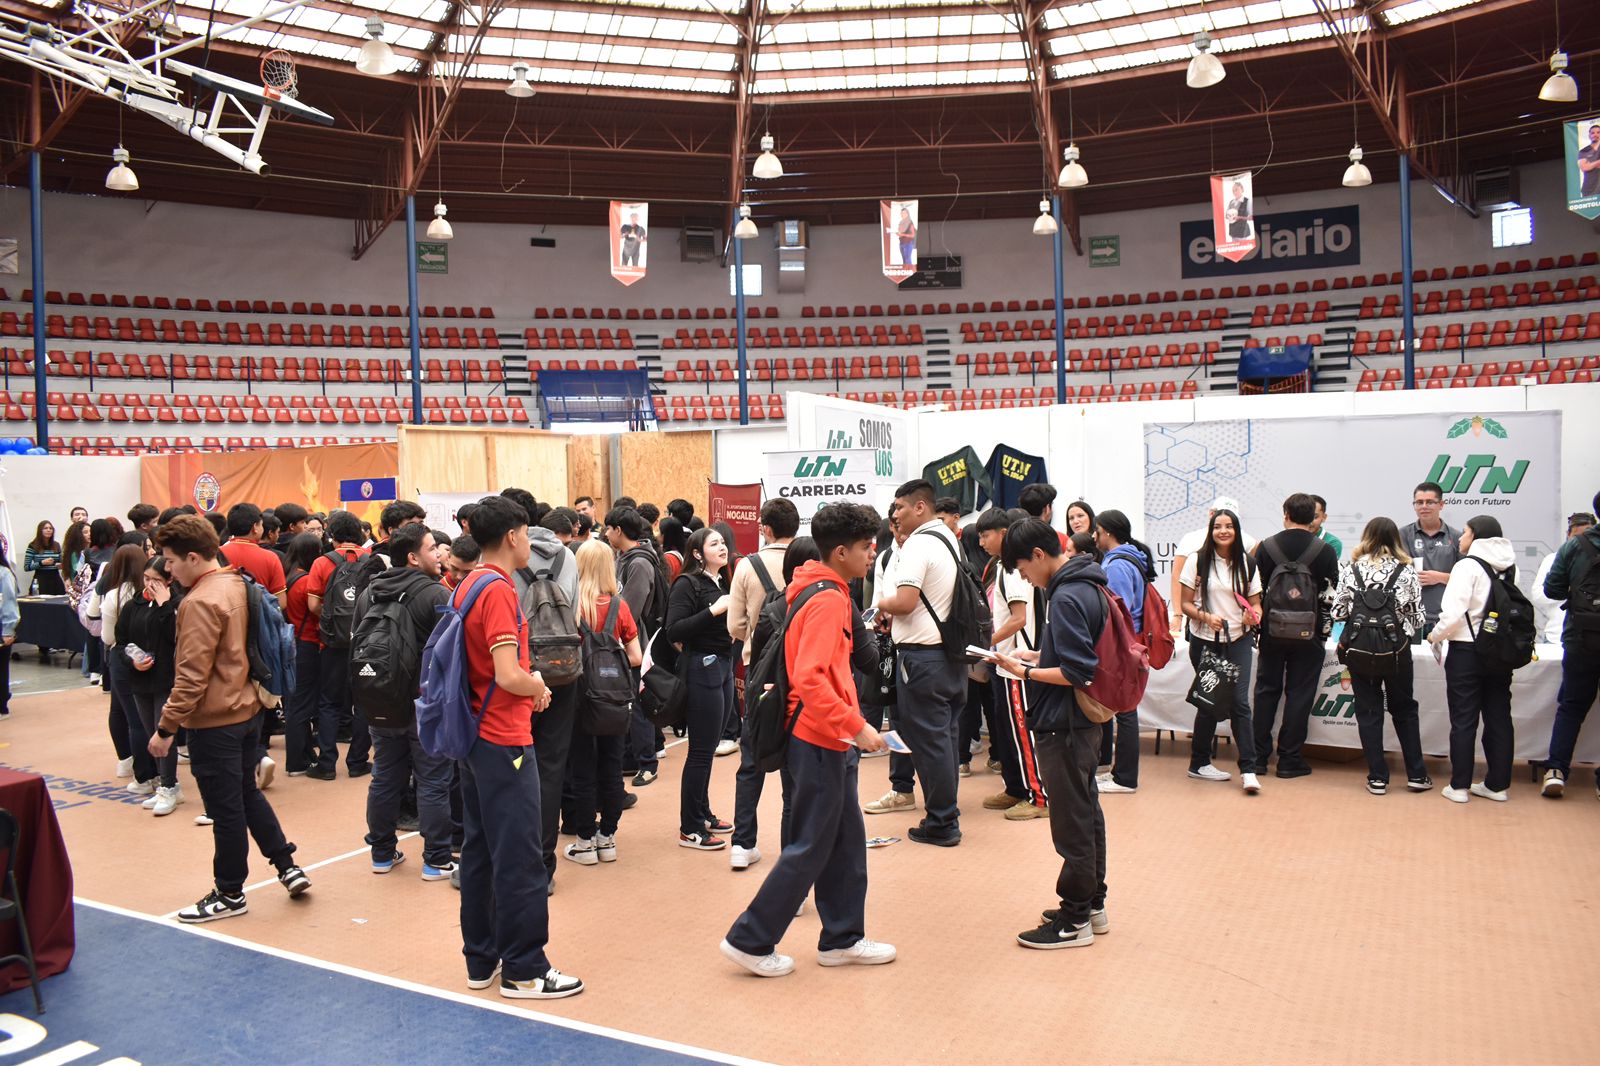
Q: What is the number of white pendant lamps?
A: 11